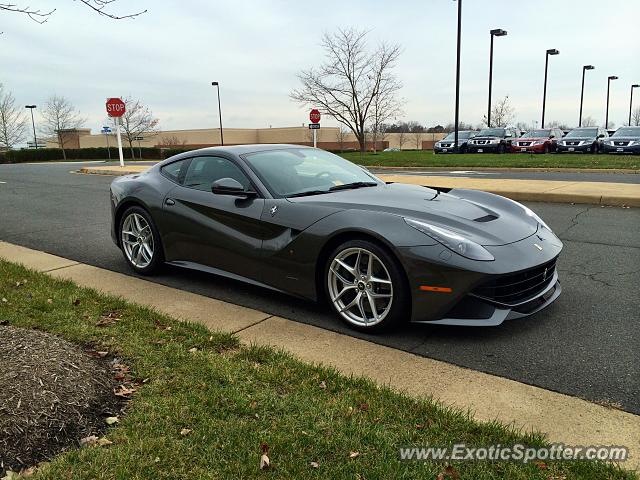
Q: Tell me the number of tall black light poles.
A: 8